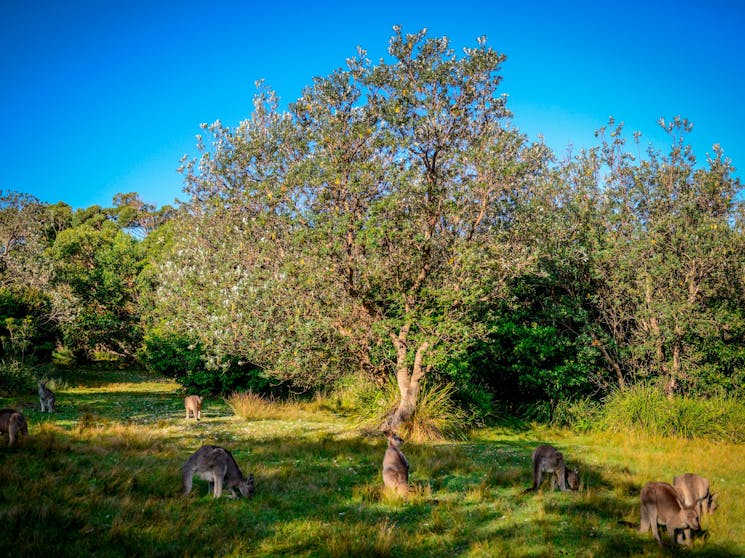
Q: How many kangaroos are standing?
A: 2